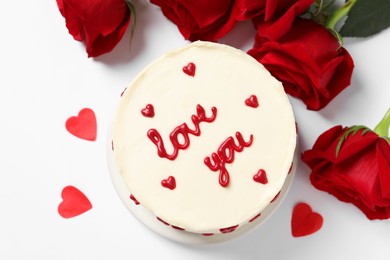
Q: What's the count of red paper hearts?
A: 3